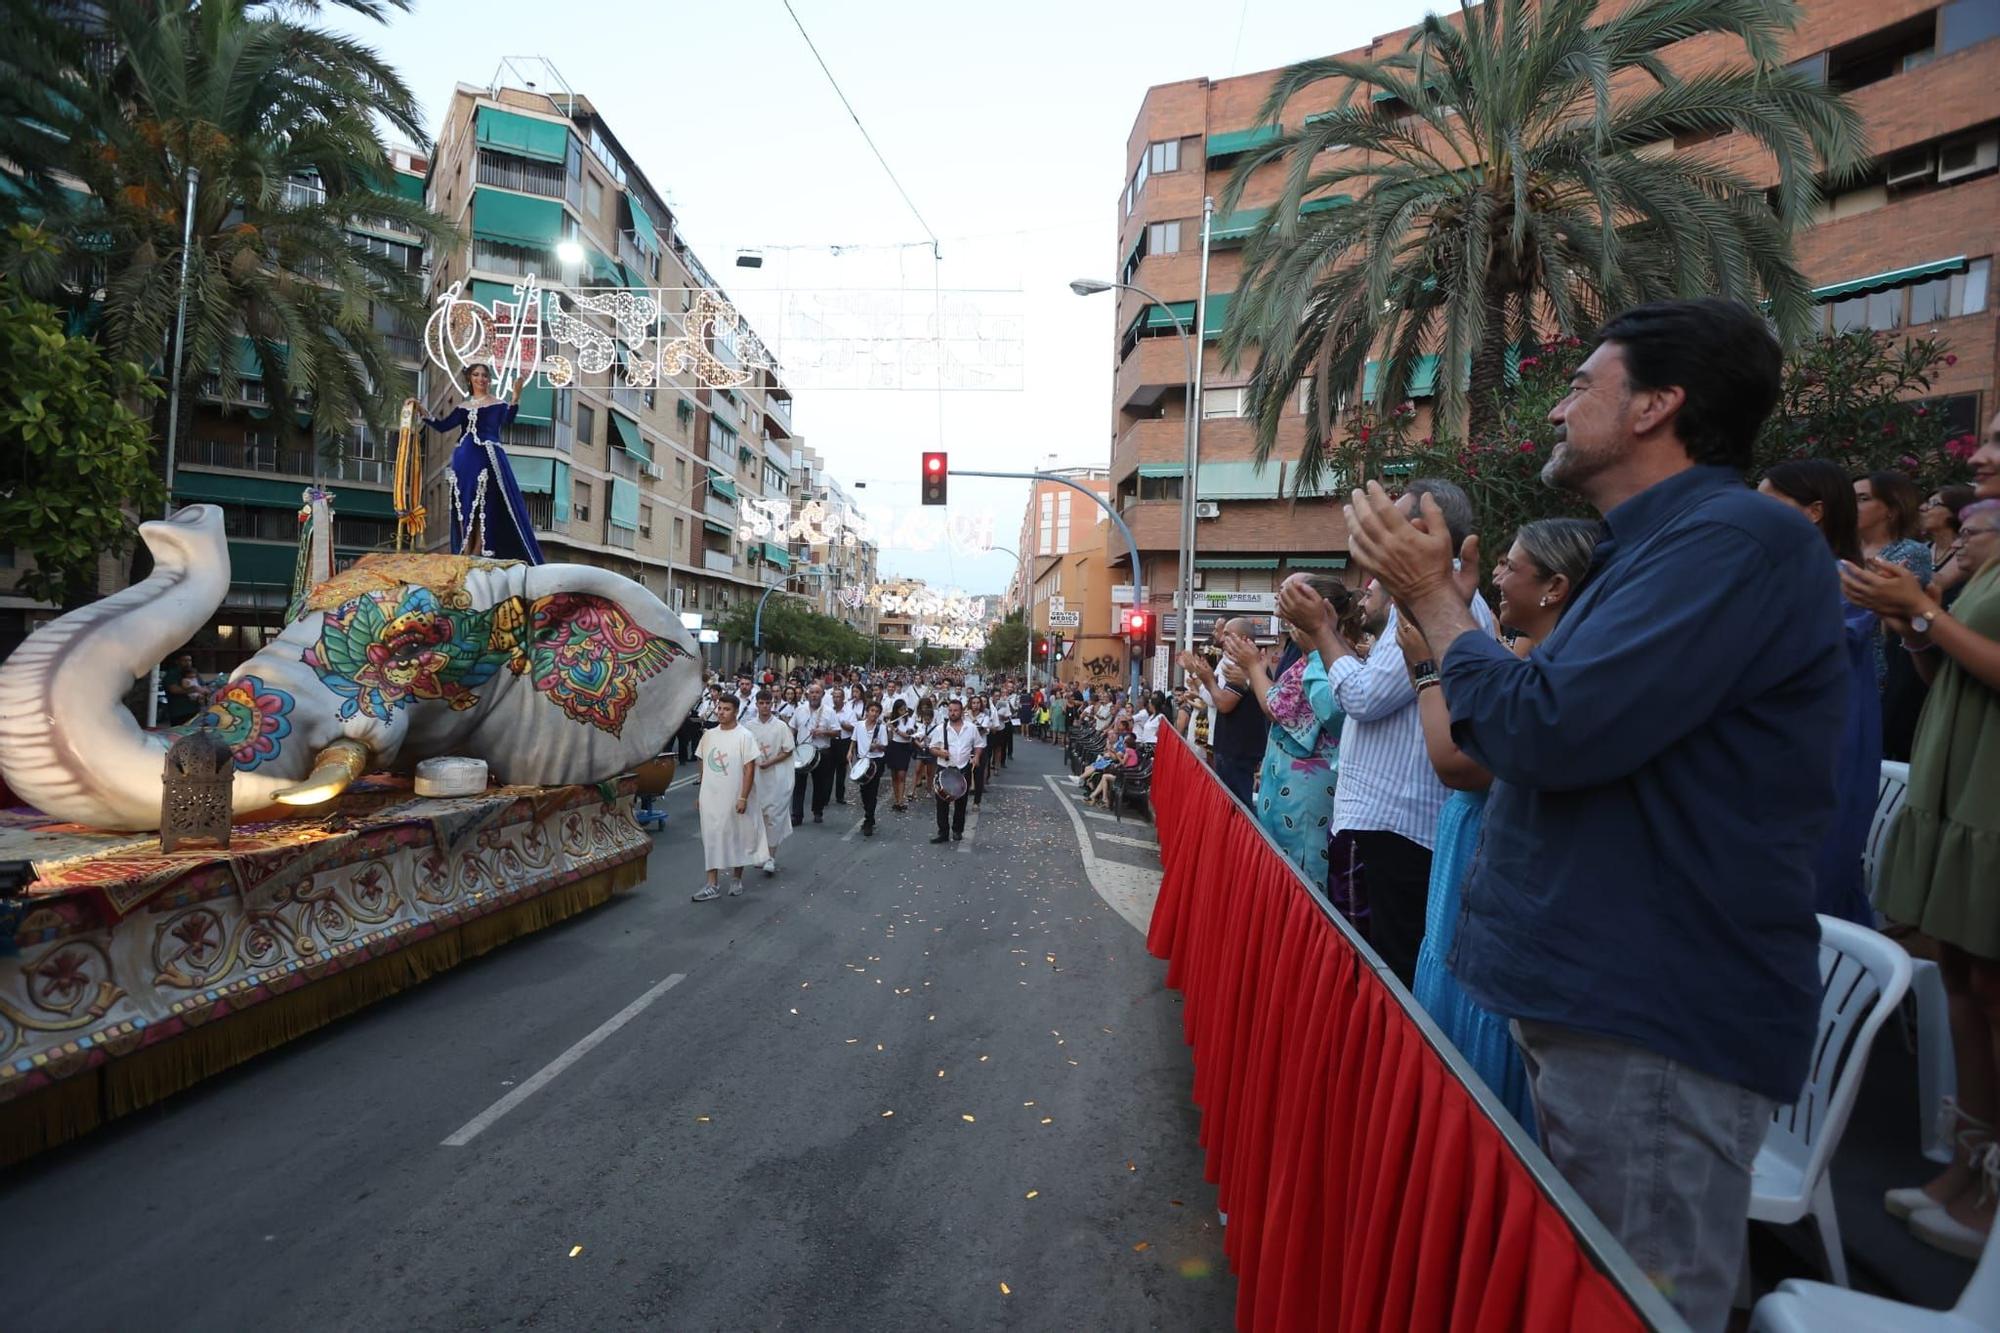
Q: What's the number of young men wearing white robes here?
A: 2